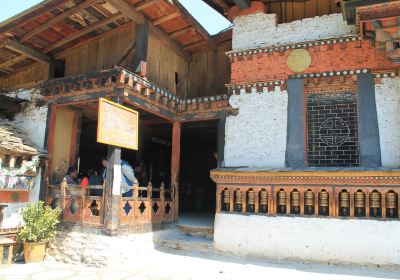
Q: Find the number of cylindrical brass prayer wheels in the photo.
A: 12